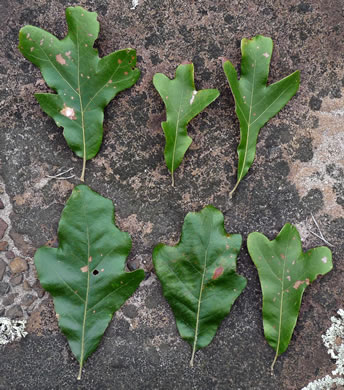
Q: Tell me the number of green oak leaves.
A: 6